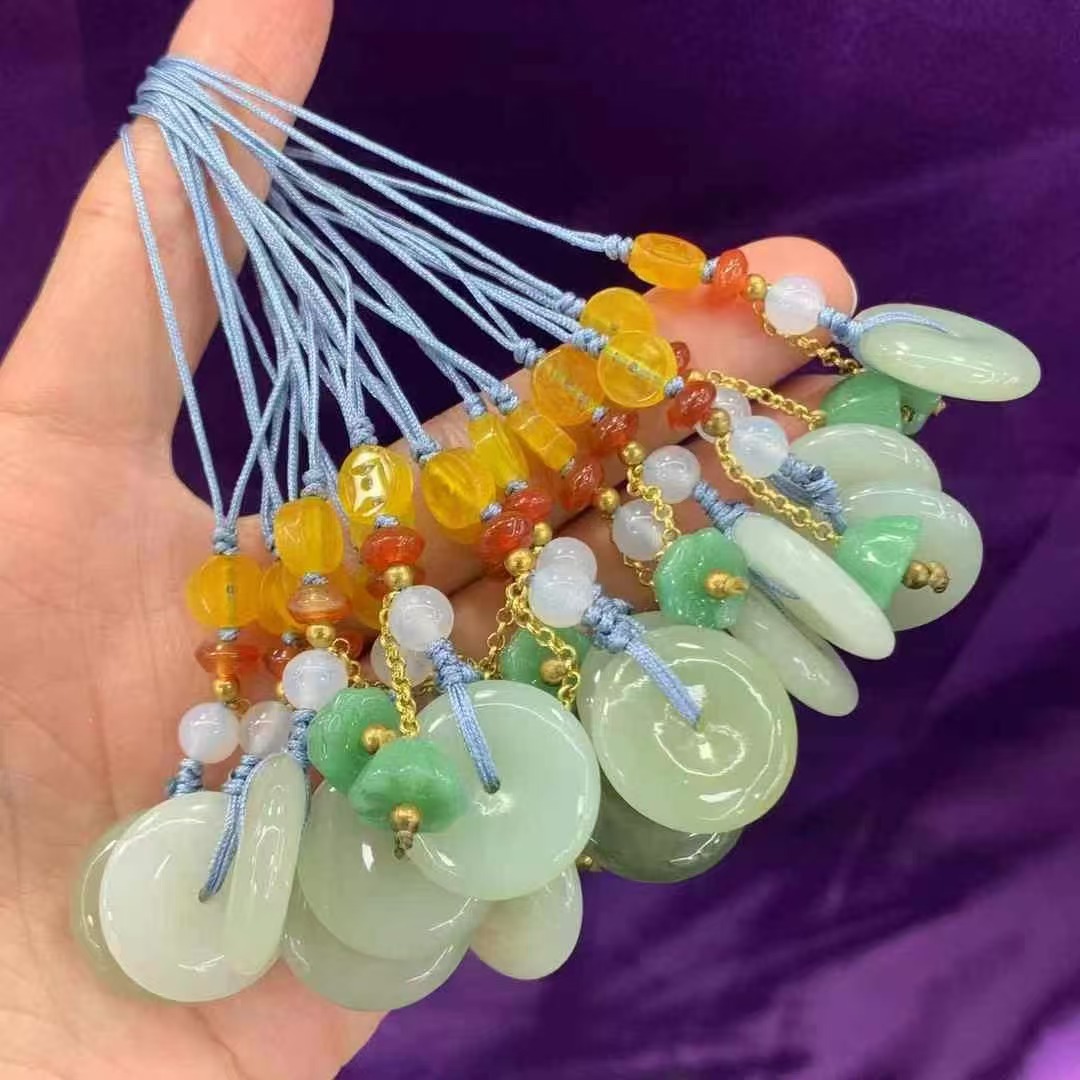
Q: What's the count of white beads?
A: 12